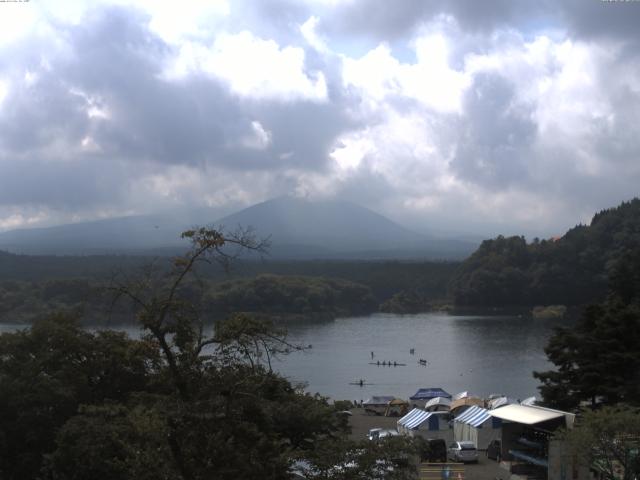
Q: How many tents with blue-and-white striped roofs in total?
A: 2